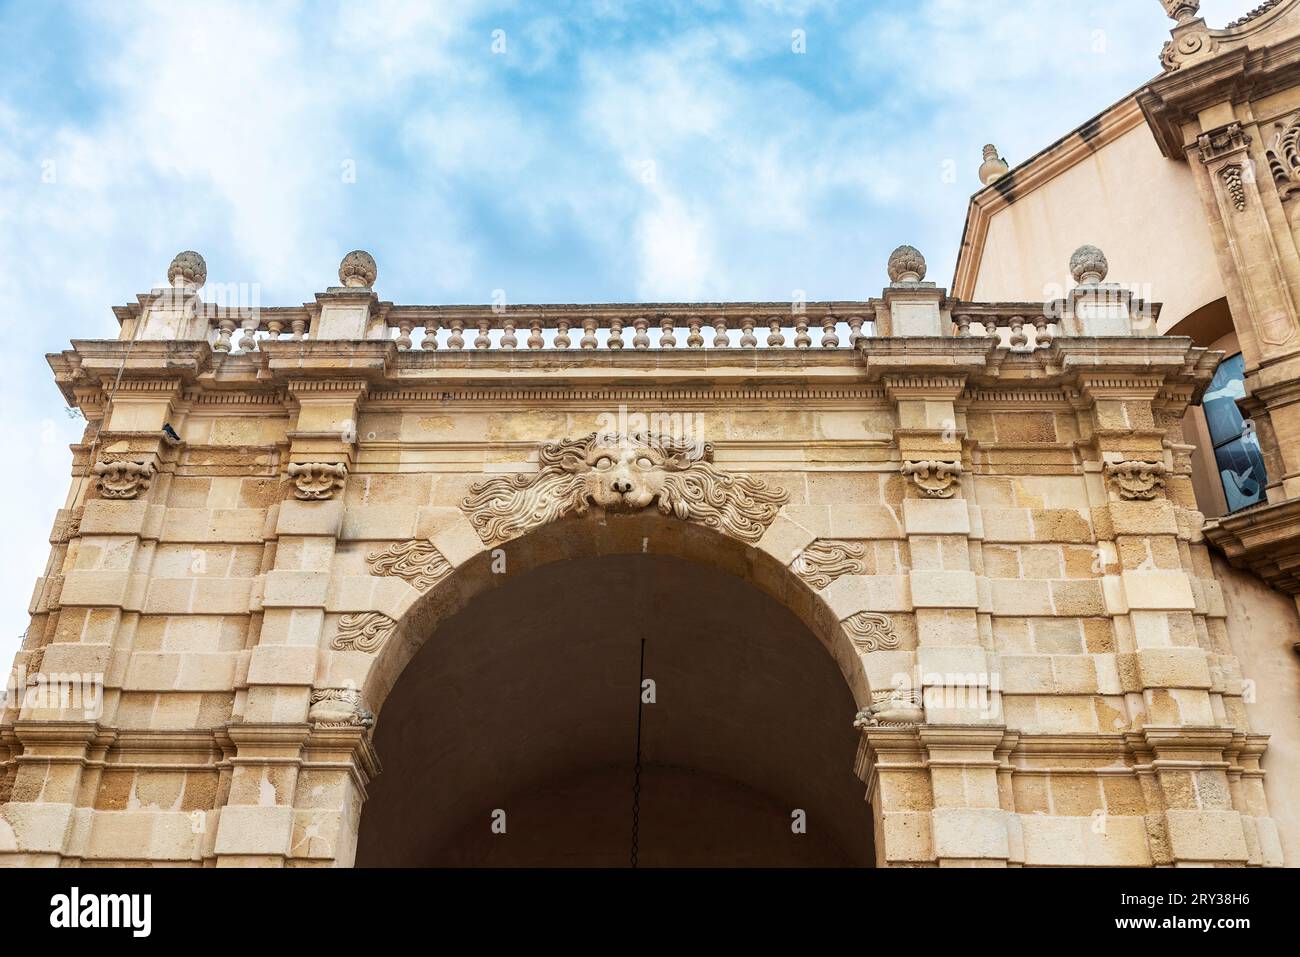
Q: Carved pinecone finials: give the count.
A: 4